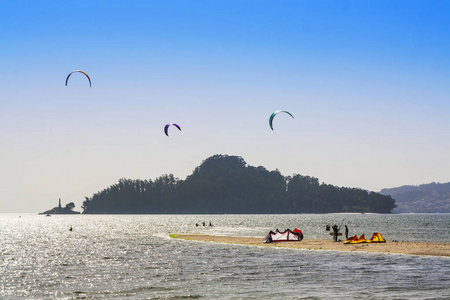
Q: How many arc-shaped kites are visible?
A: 3